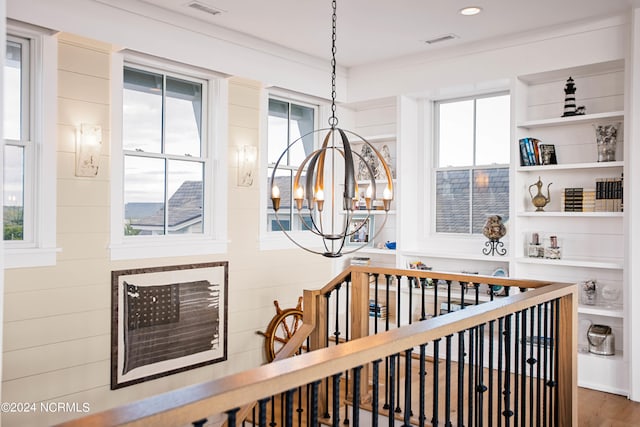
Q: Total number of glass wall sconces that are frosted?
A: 2